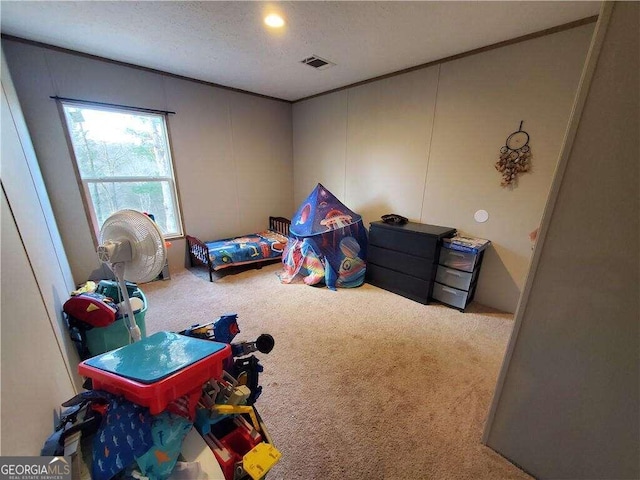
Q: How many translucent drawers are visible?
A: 3